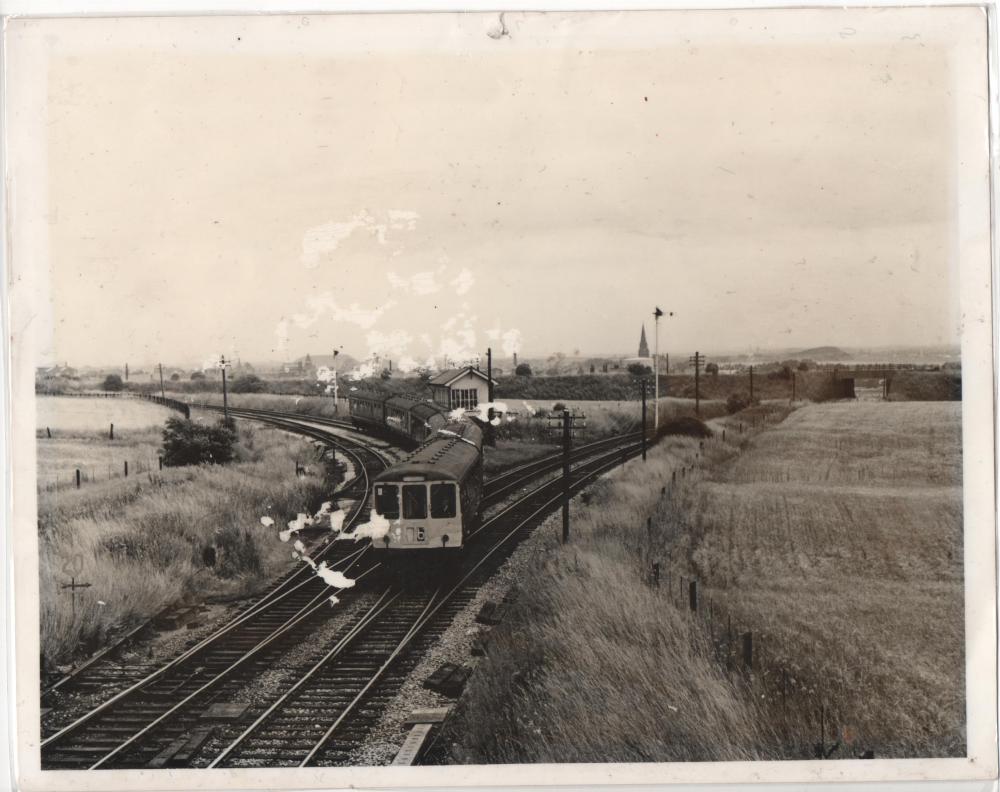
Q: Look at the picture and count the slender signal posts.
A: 2